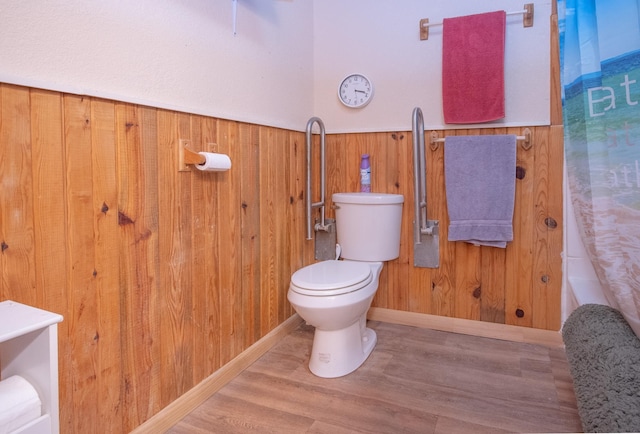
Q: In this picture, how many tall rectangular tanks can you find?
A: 1